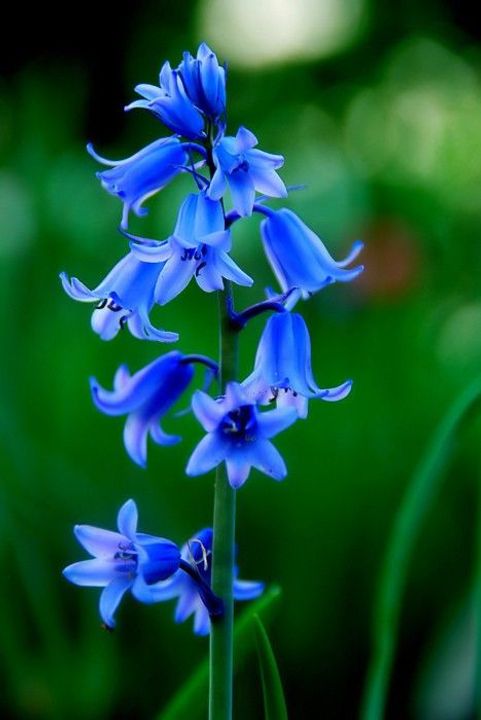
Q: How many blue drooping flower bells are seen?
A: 12